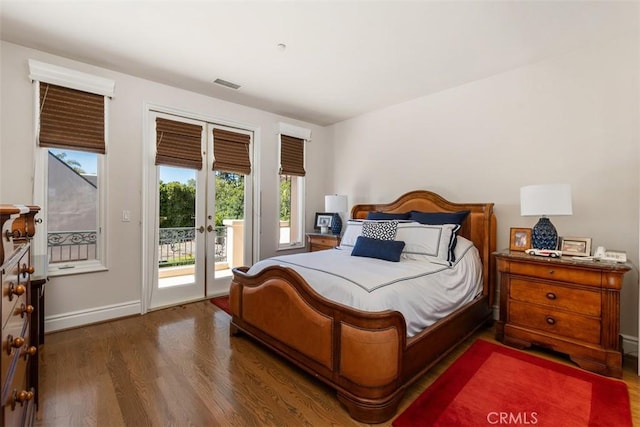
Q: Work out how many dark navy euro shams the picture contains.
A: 2